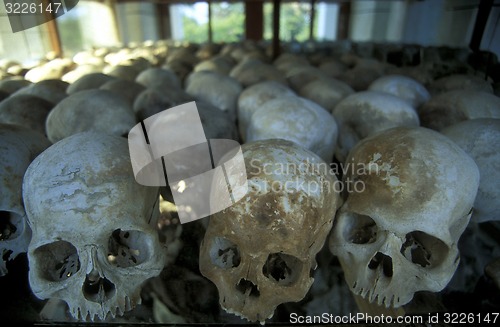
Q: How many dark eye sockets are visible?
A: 7